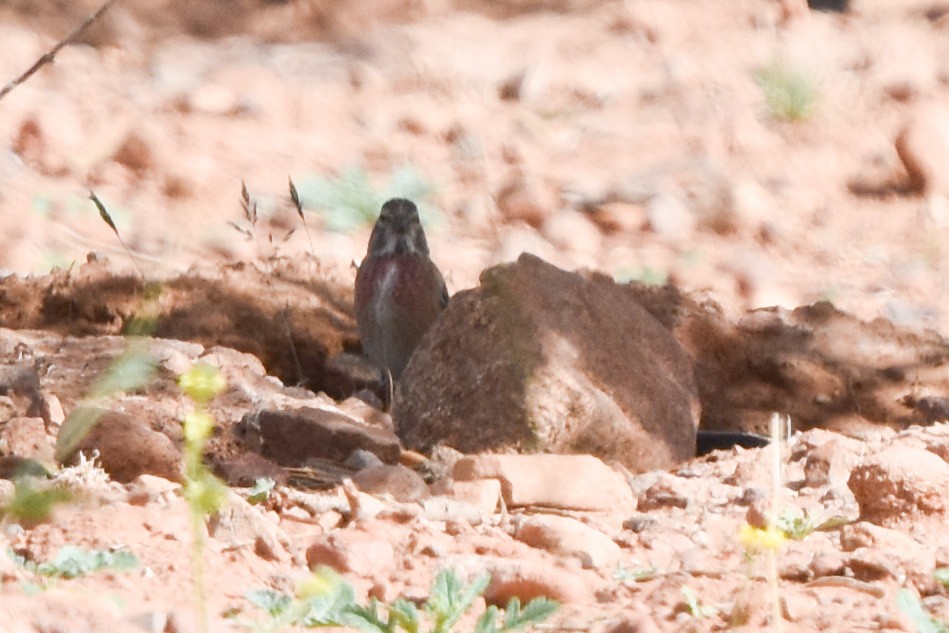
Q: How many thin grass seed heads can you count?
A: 3